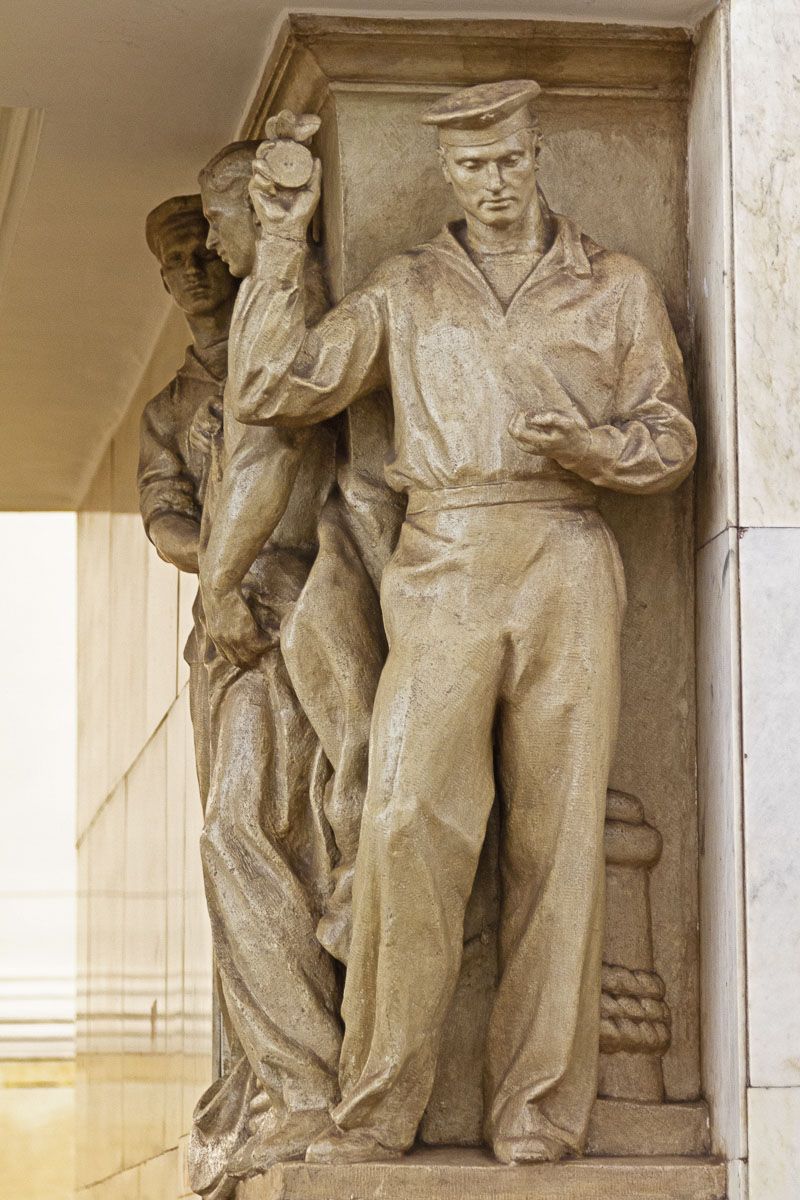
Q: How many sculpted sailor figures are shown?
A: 3